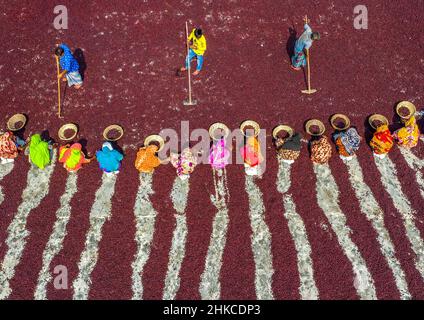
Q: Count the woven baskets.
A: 11